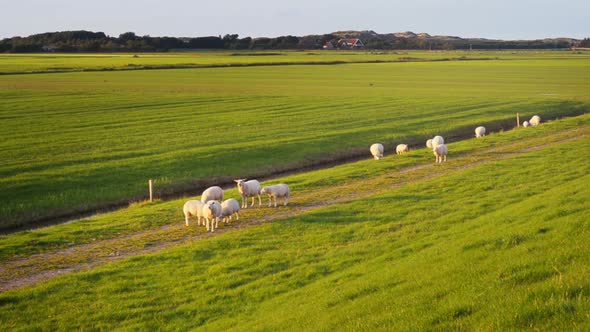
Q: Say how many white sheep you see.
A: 14